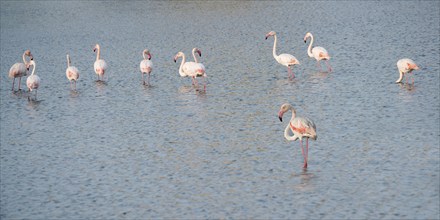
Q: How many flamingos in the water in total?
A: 11